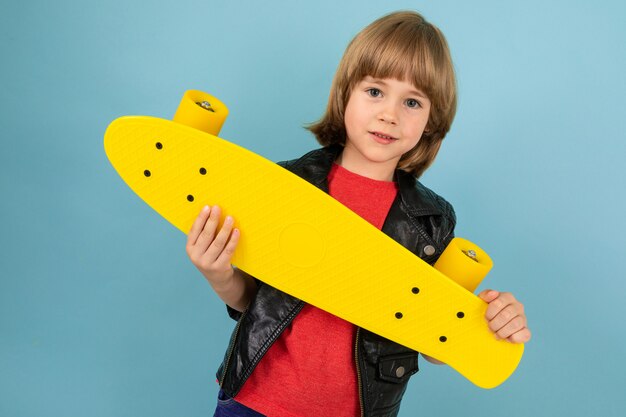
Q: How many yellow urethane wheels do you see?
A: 2